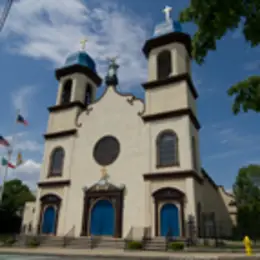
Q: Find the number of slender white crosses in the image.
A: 2